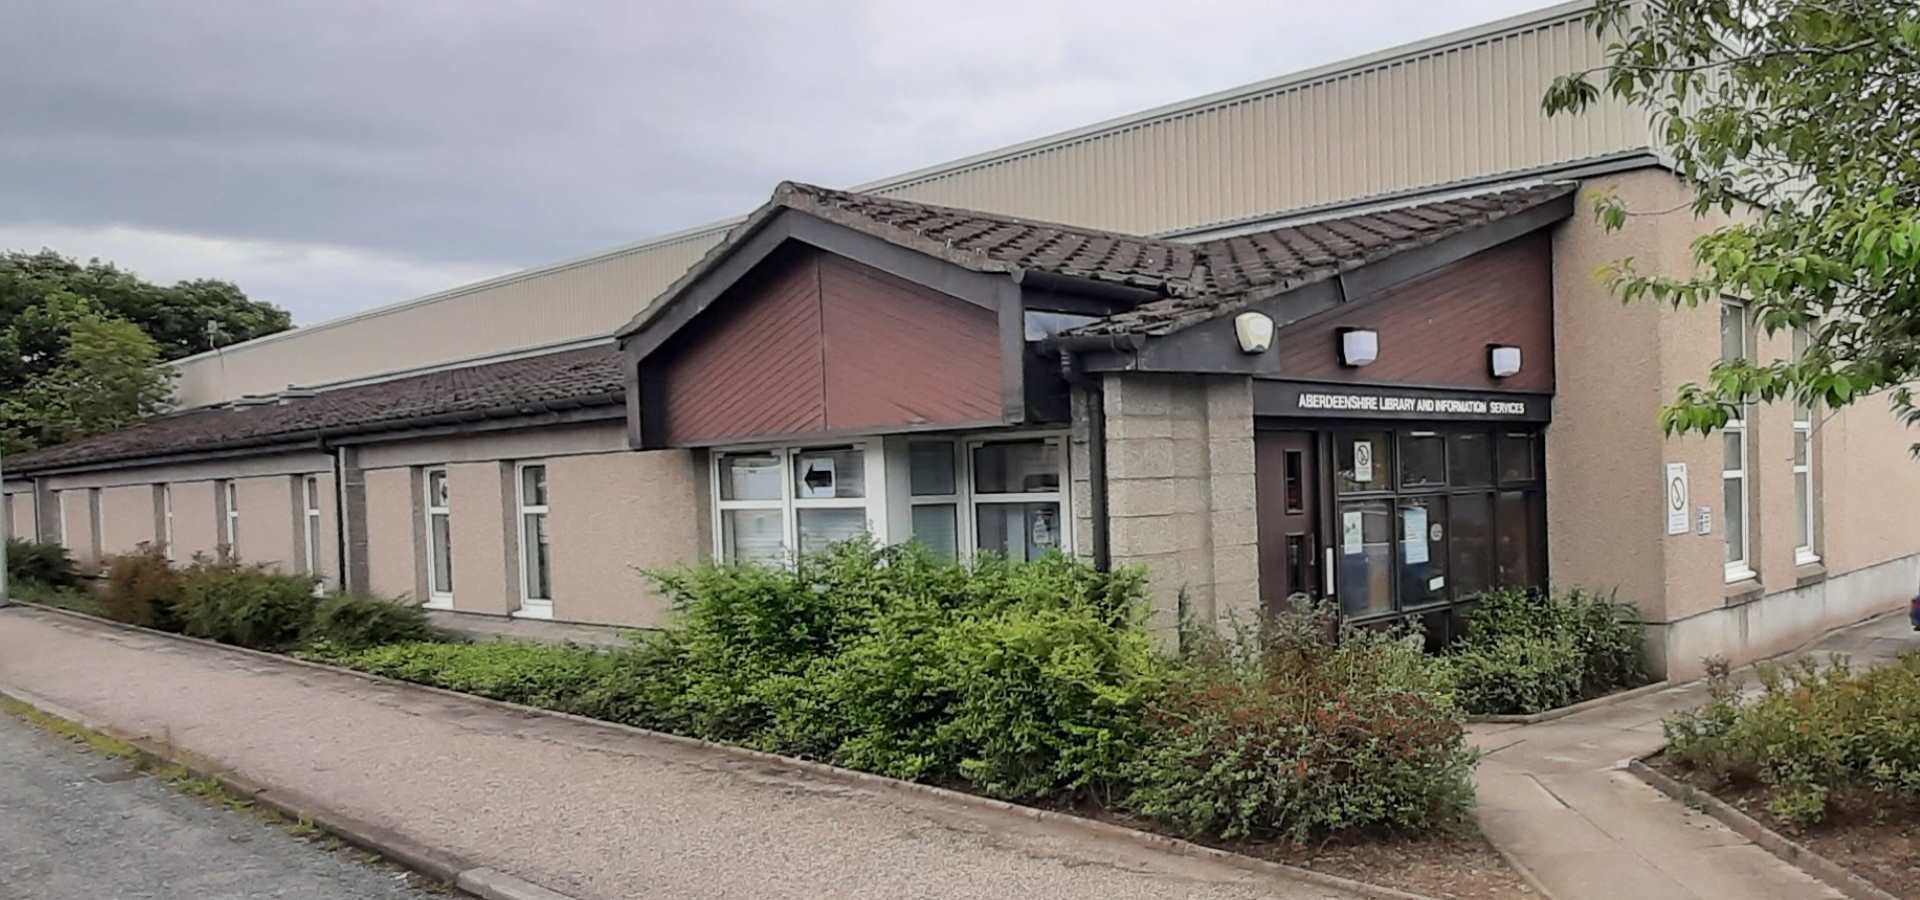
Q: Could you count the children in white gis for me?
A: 0